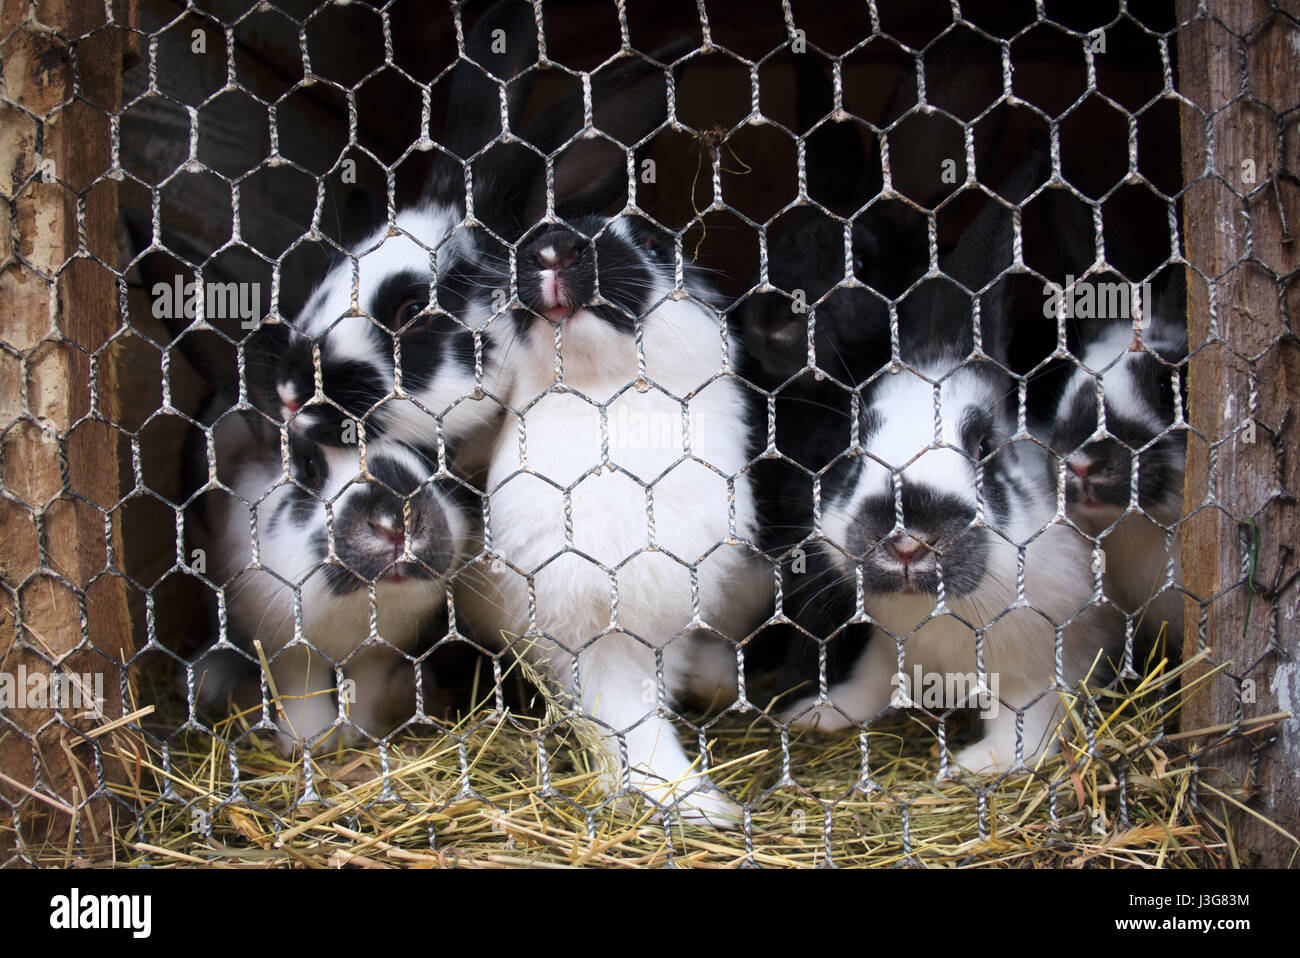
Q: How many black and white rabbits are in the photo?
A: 5